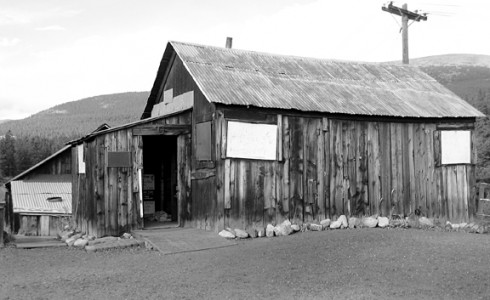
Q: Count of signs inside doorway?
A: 3